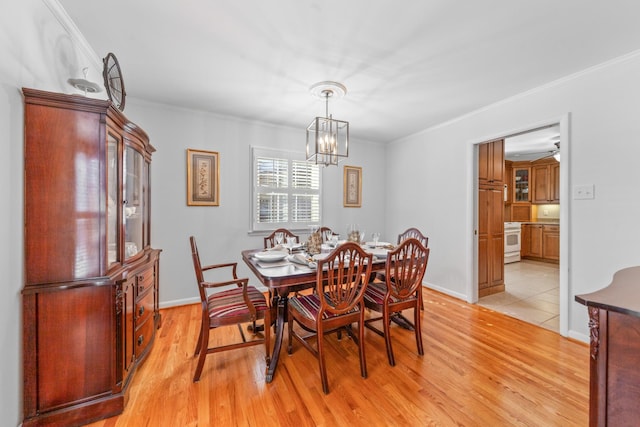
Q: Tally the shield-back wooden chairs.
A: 6